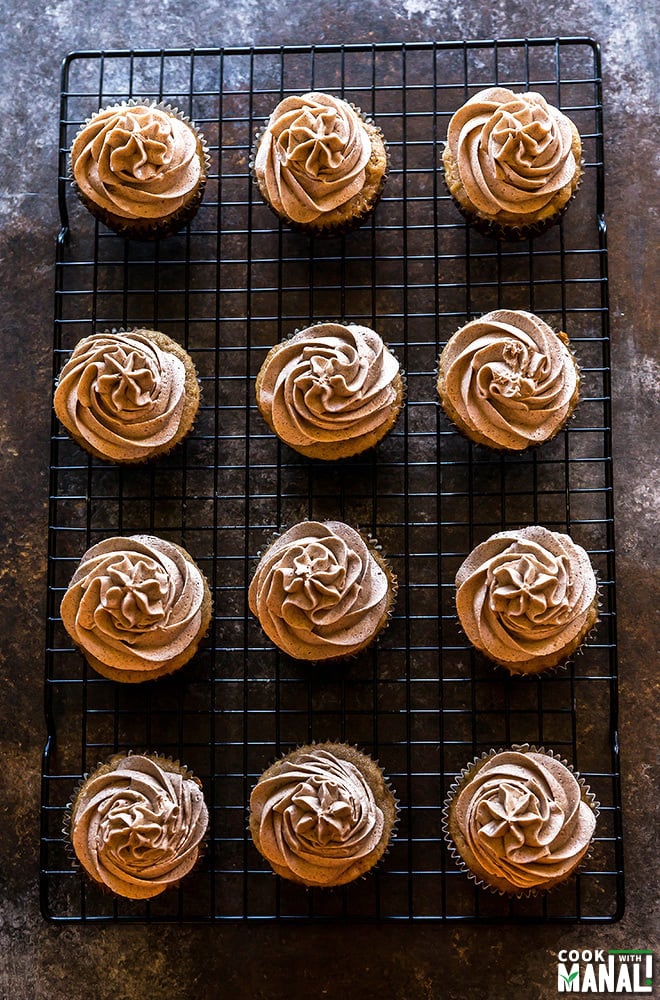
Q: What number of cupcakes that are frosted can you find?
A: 12